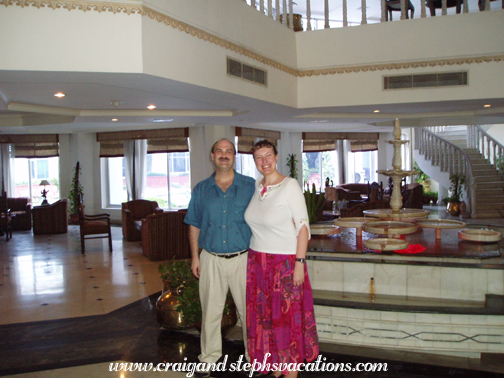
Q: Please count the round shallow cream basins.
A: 7